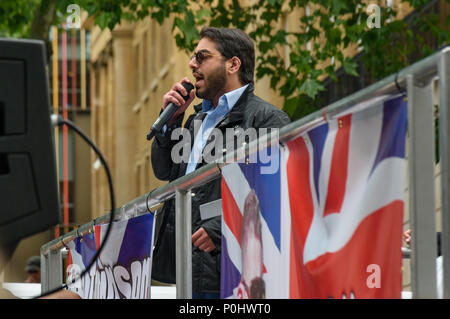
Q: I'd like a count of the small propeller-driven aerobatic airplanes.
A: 0